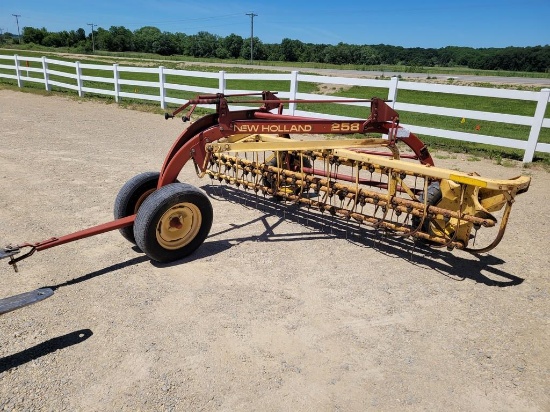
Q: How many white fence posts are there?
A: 9